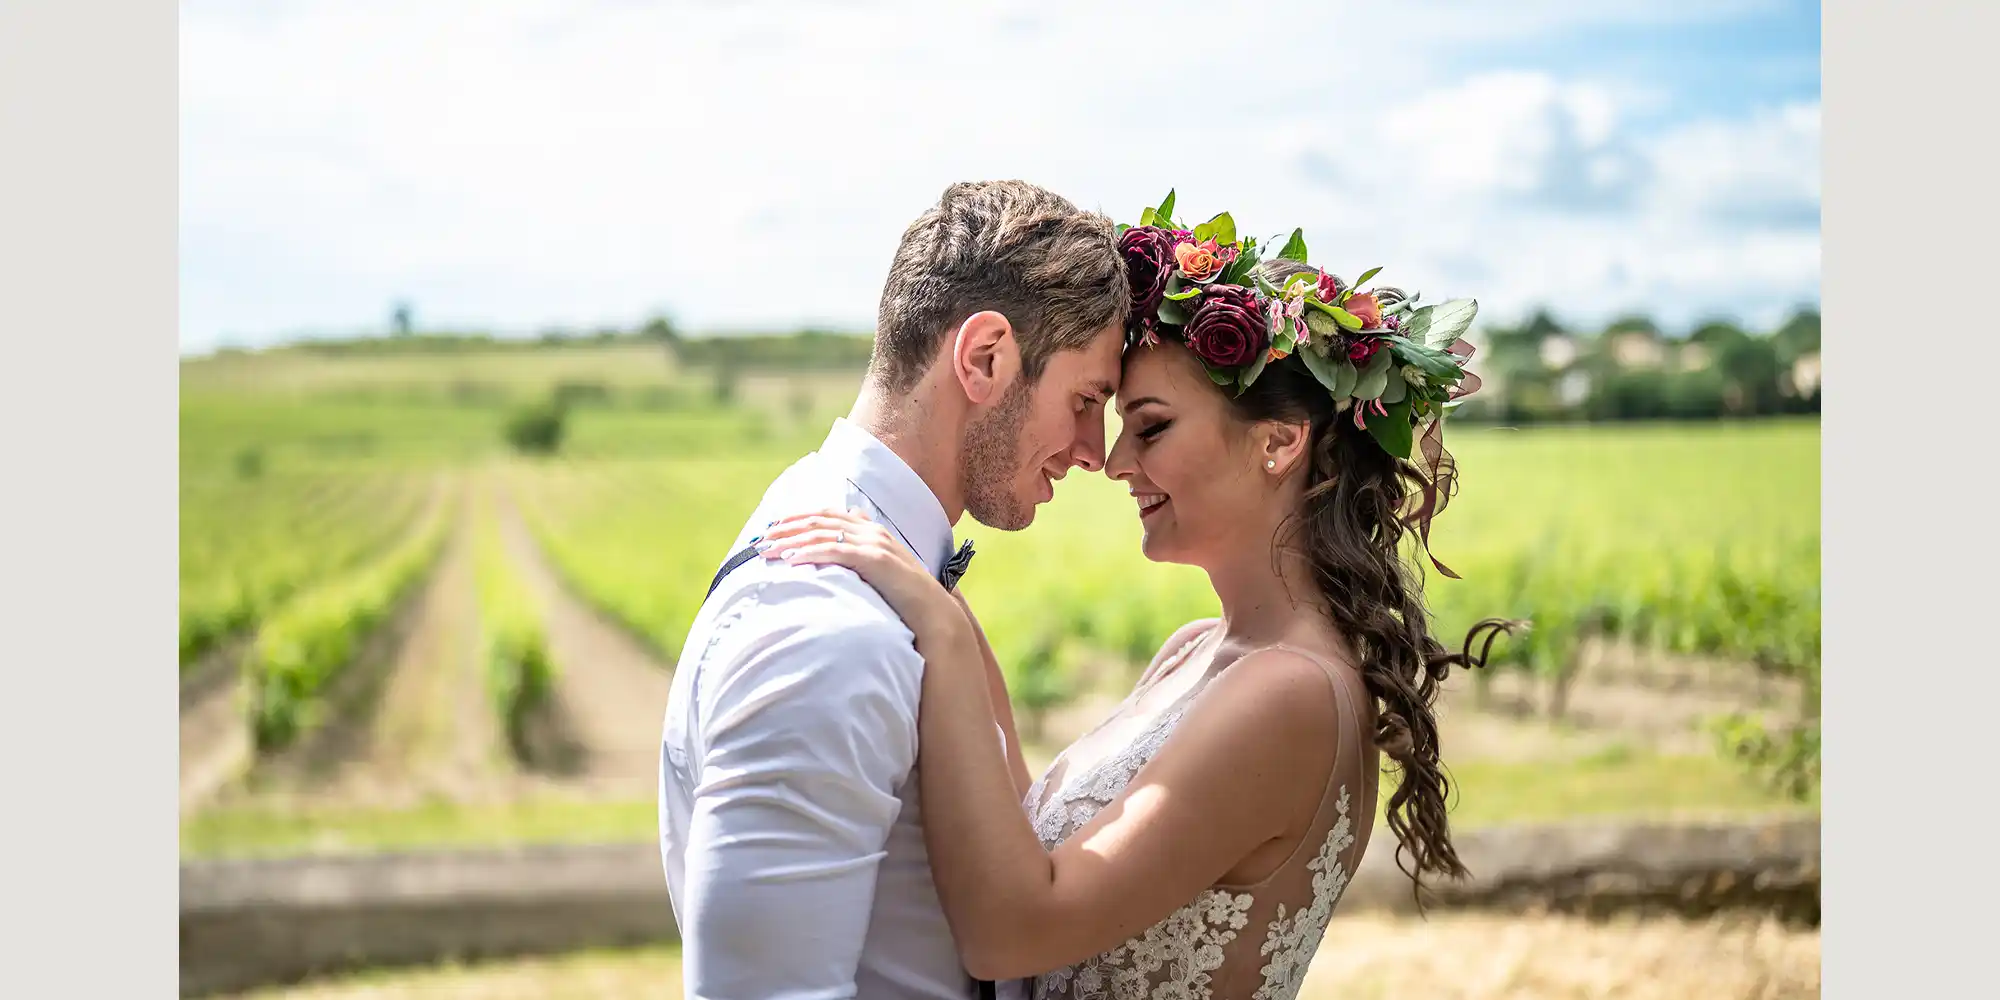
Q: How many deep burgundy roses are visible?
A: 2